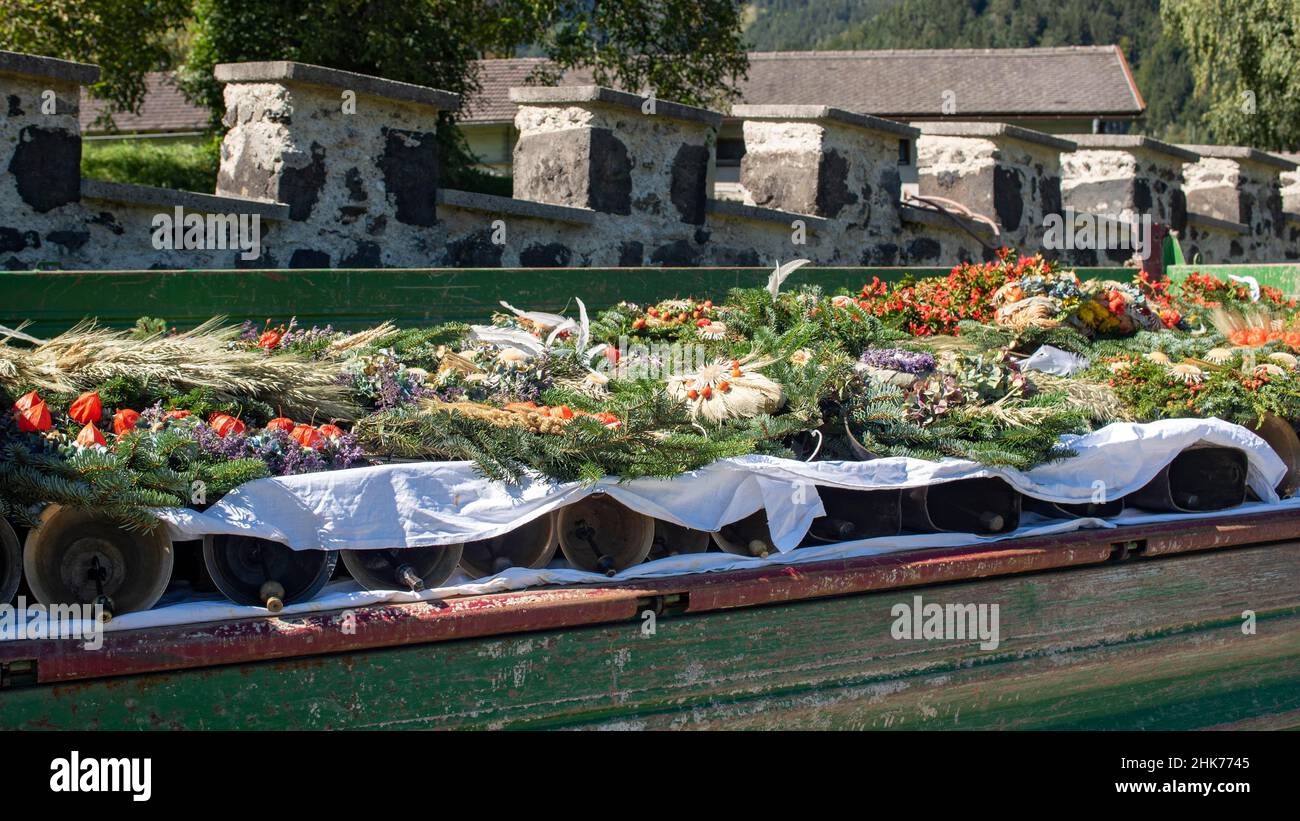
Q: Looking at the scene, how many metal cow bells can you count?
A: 13